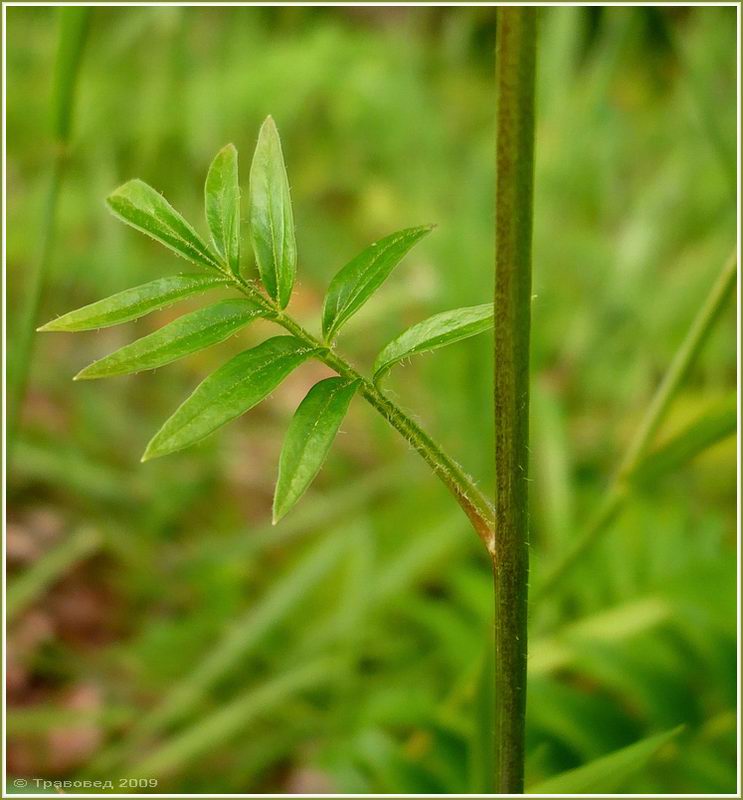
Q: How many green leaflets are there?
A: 9